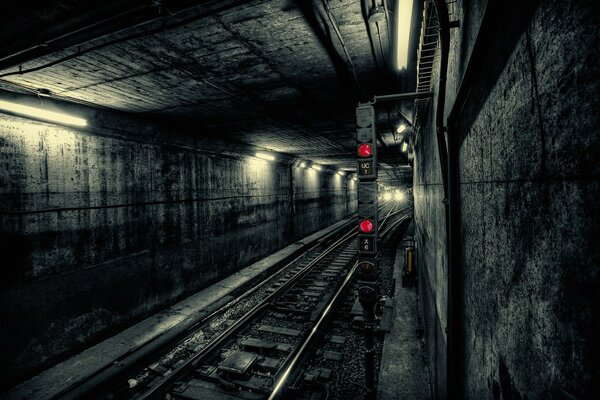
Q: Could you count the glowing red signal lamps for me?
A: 2